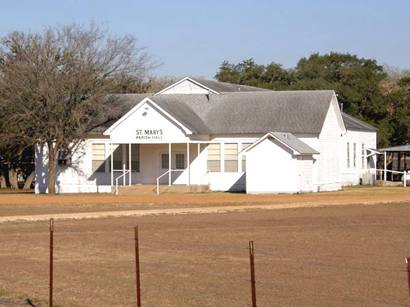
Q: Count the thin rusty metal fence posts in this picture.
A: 4